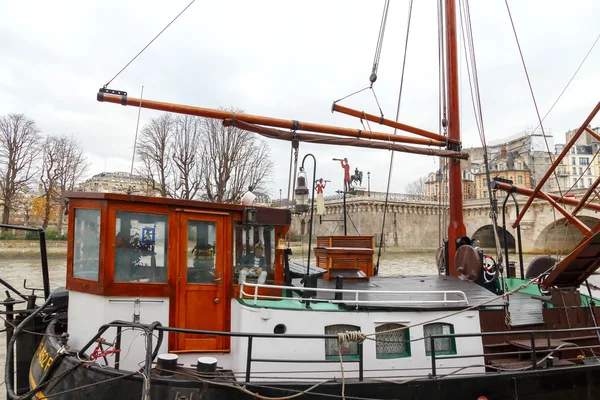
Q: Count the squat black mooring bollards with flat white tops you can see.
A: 2